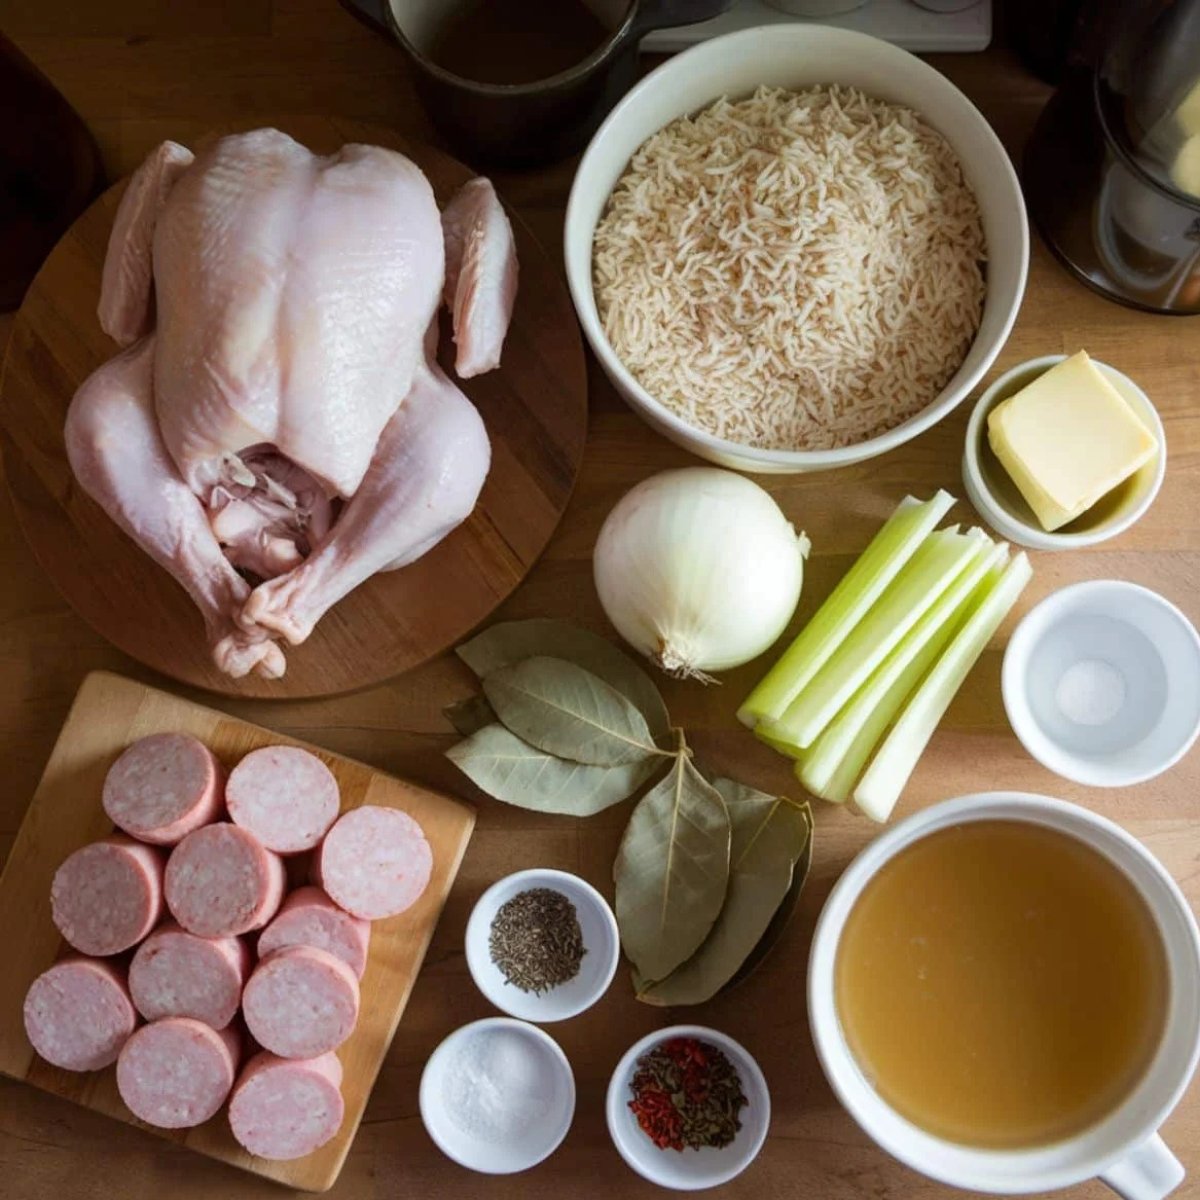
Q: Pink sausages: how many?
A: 11